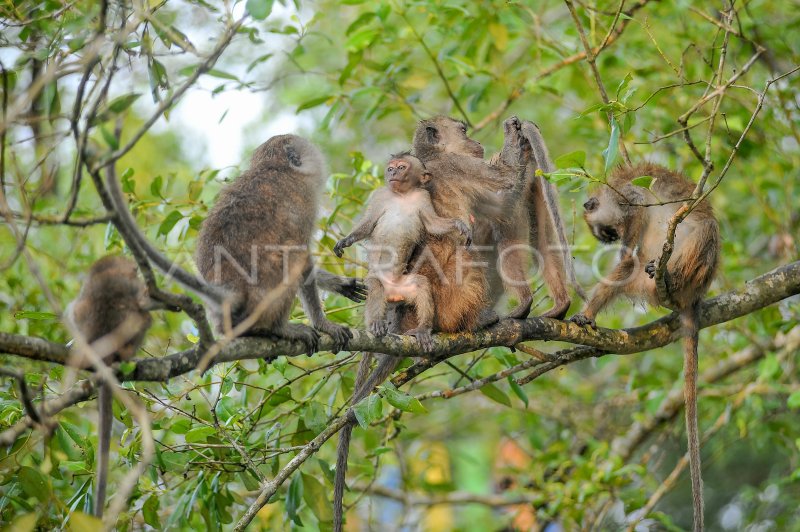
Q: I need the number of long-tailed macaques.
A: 6